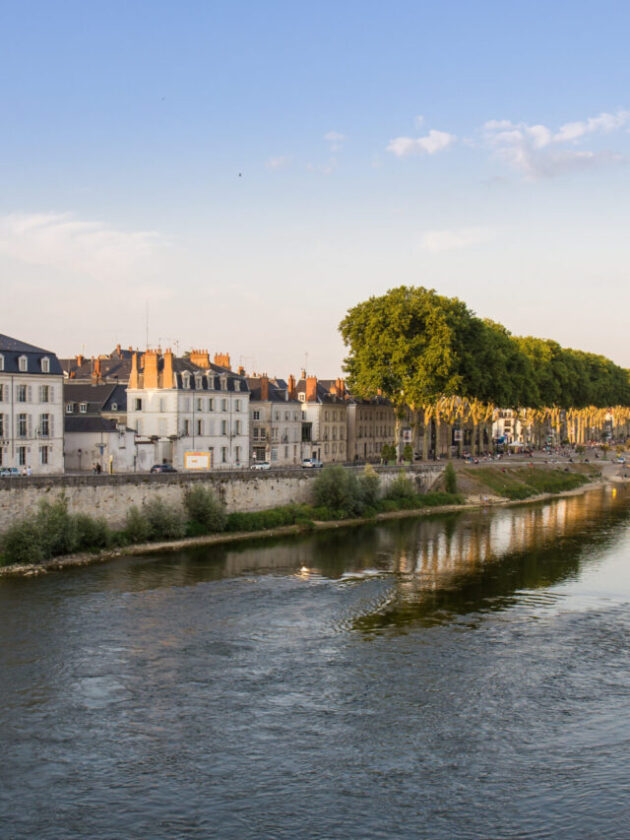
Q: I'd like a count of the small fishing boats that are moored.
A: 0